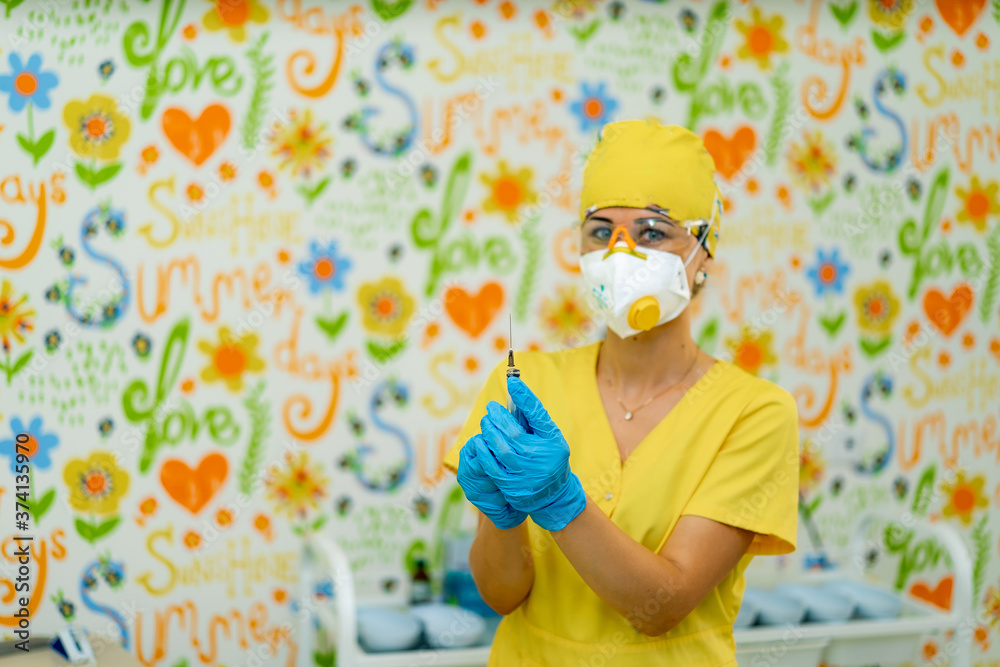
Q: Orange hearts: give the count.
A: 7